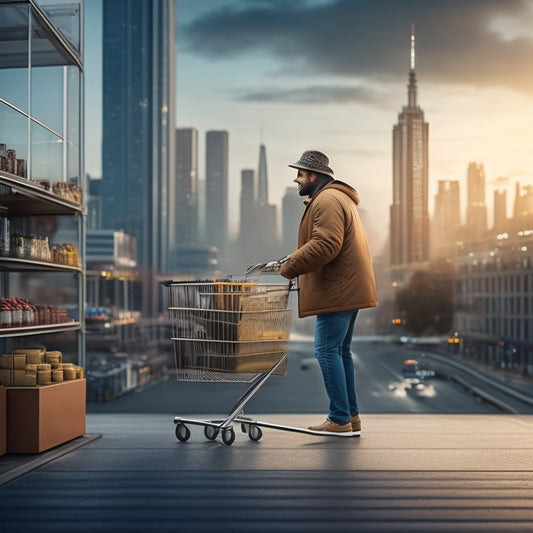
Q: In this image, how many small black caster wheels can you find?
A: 4